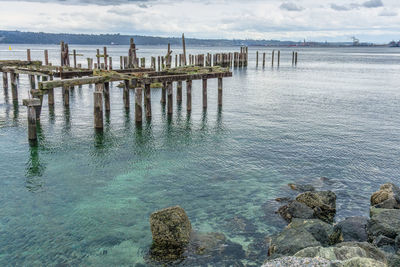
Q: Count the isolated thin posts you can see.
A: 6